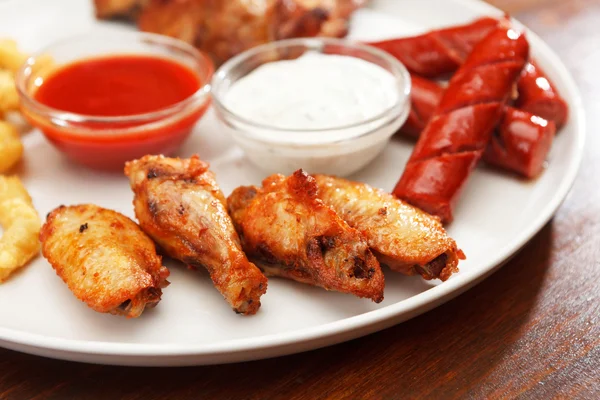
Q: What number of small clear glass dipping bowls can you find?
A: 2